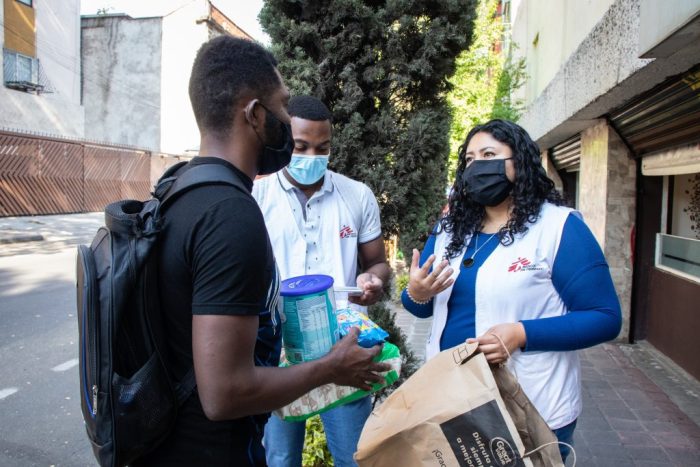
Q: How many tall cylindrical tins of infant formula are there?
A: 1